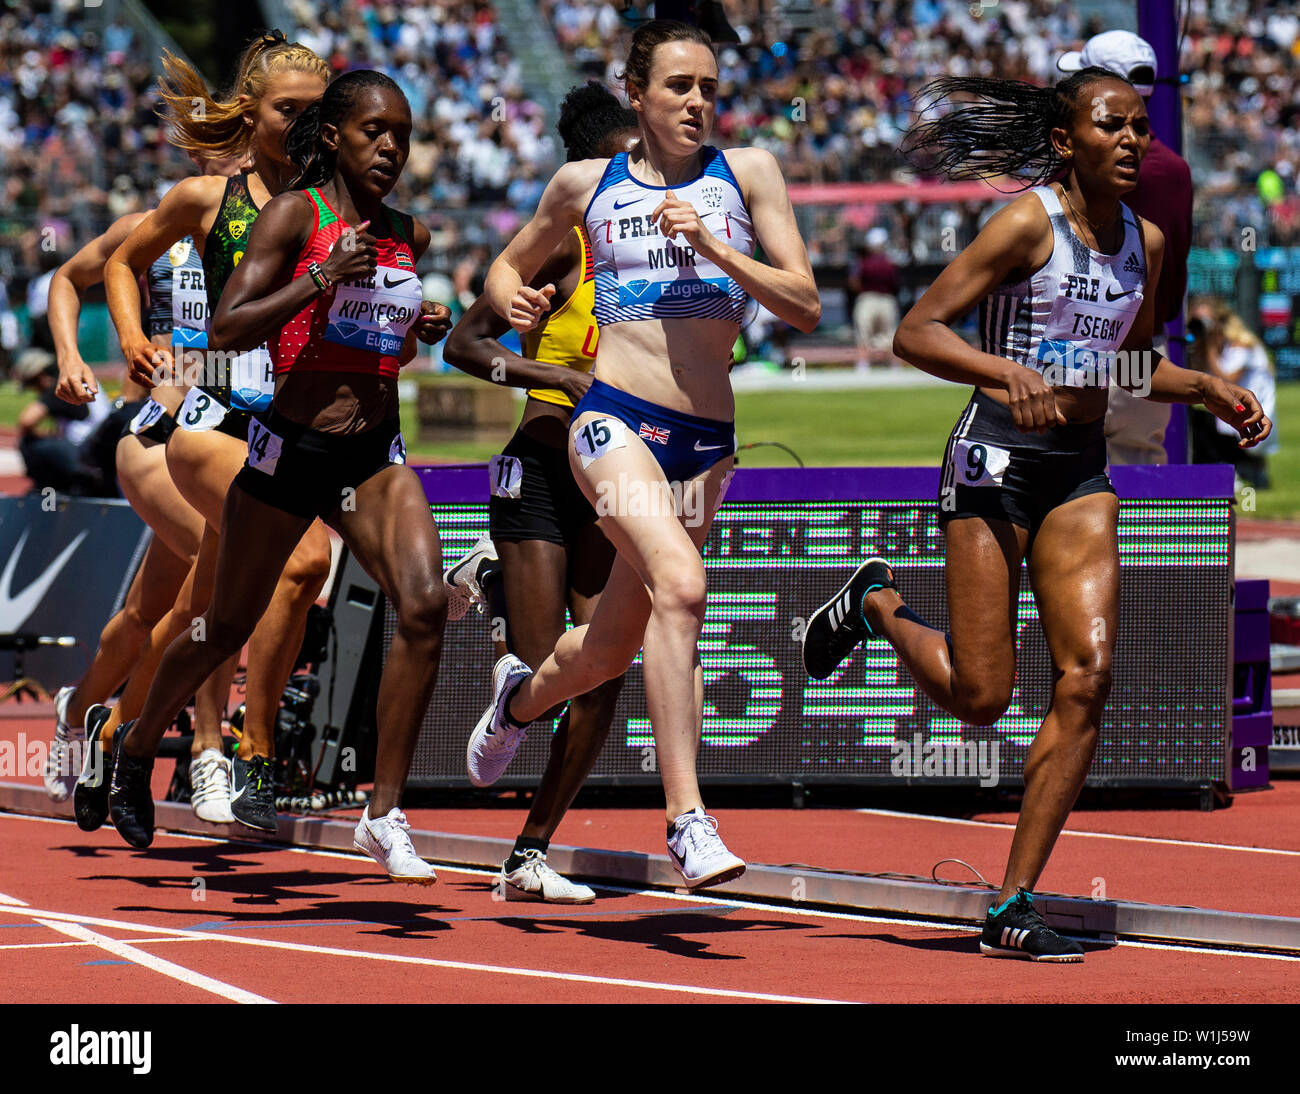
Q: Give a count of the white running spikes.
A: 7